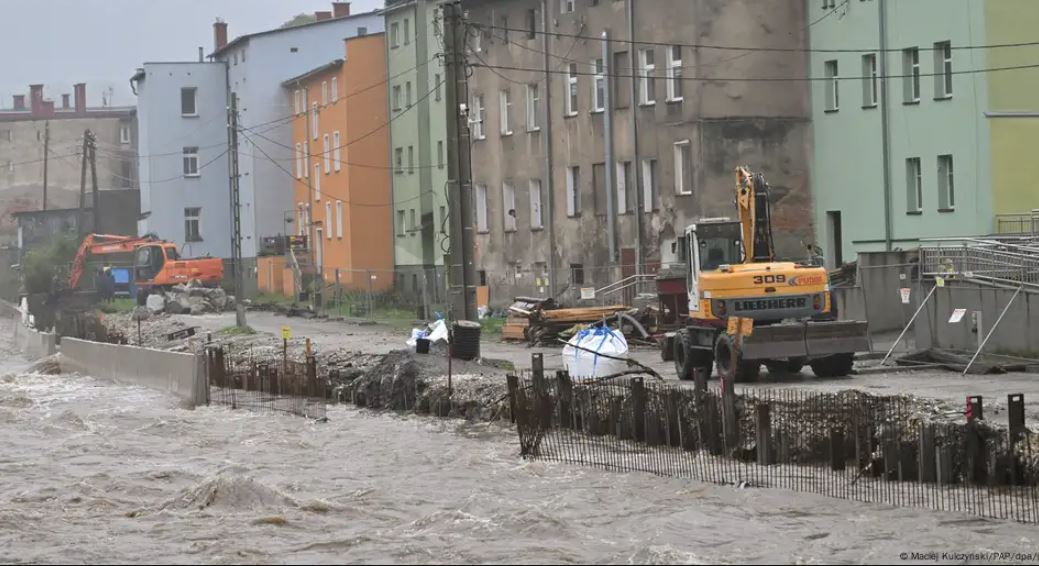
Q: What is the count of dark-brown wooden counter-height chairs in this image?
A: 0